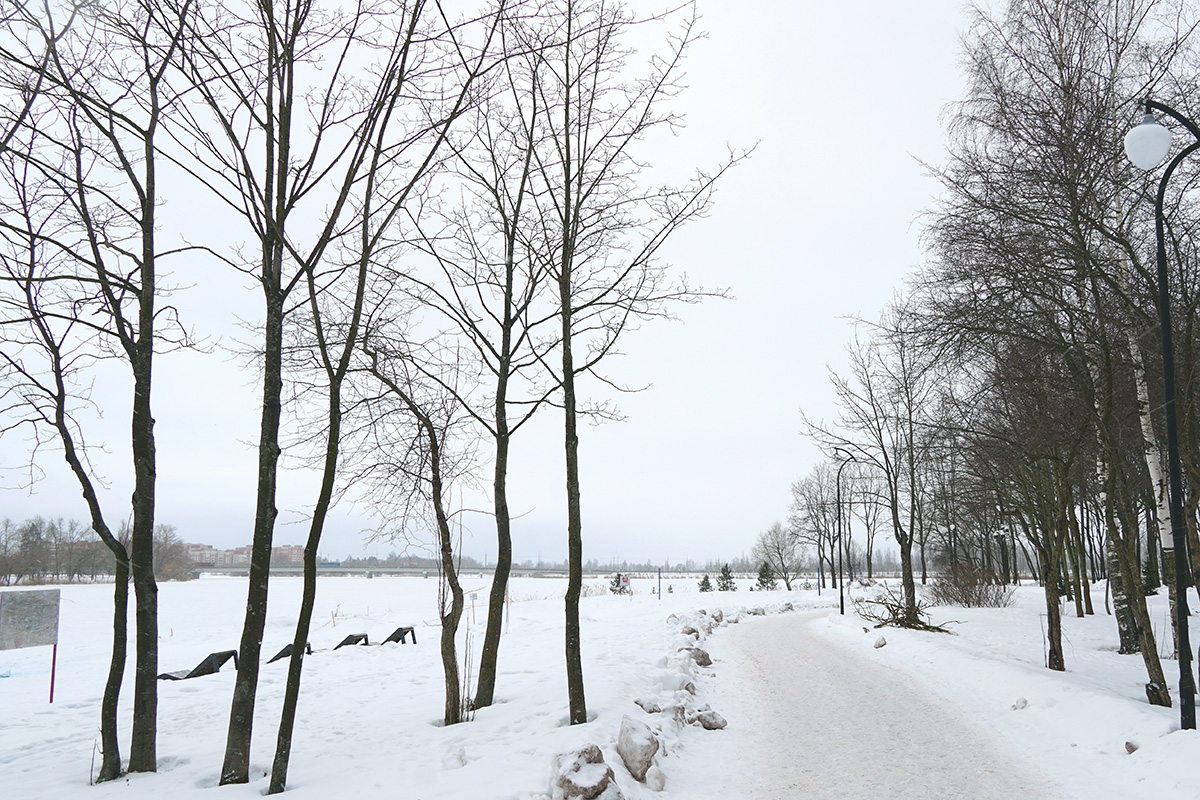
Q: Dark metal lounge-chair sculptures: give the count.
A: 4